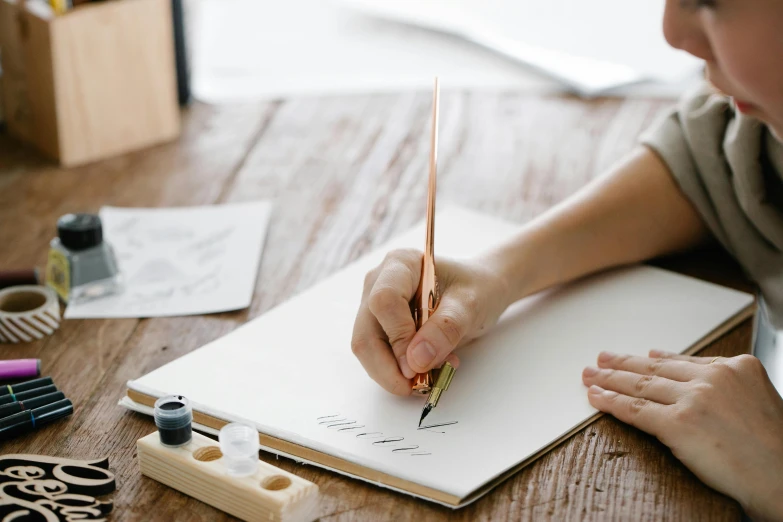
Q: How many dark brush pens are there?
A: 4